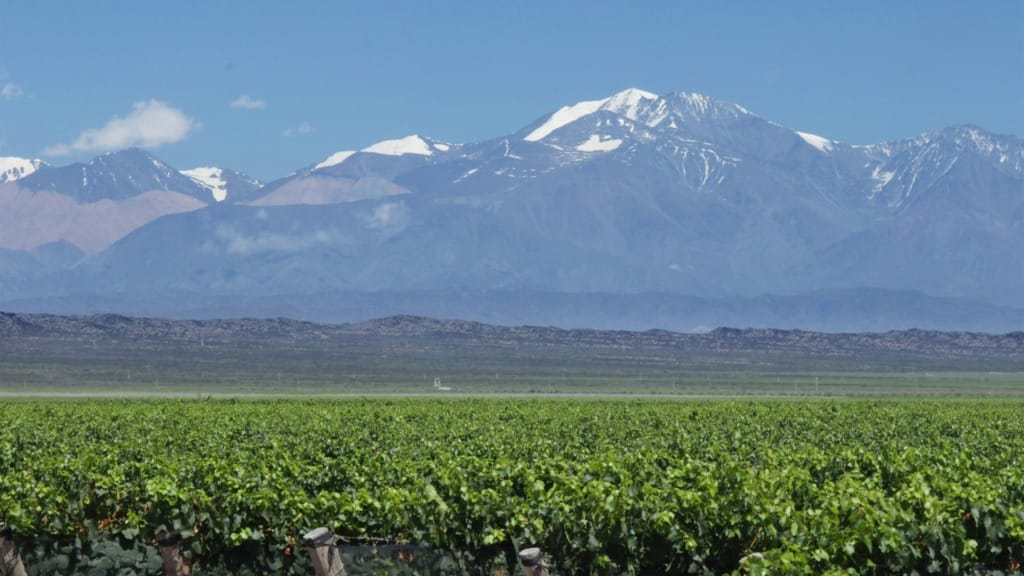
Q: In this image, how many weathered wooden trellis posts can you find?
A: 4